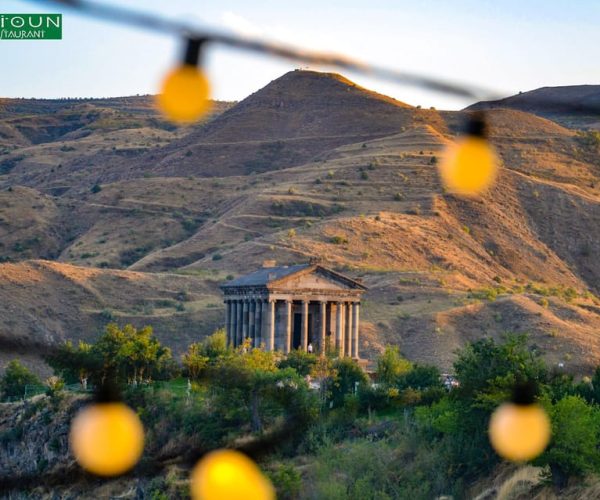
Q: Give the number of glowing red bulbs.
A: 0